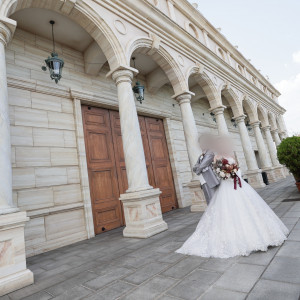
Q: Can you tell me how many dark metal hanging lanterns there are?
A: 2